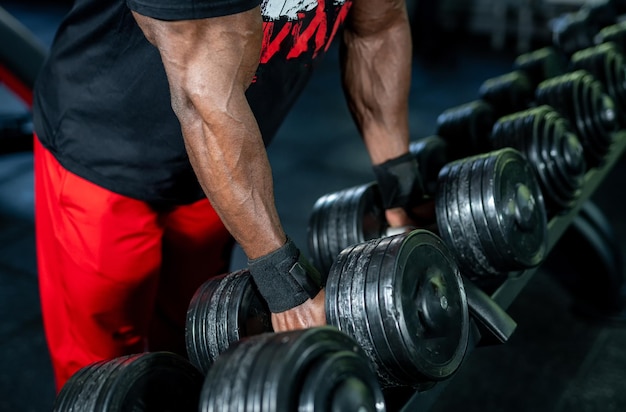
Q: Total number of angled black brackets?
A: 1